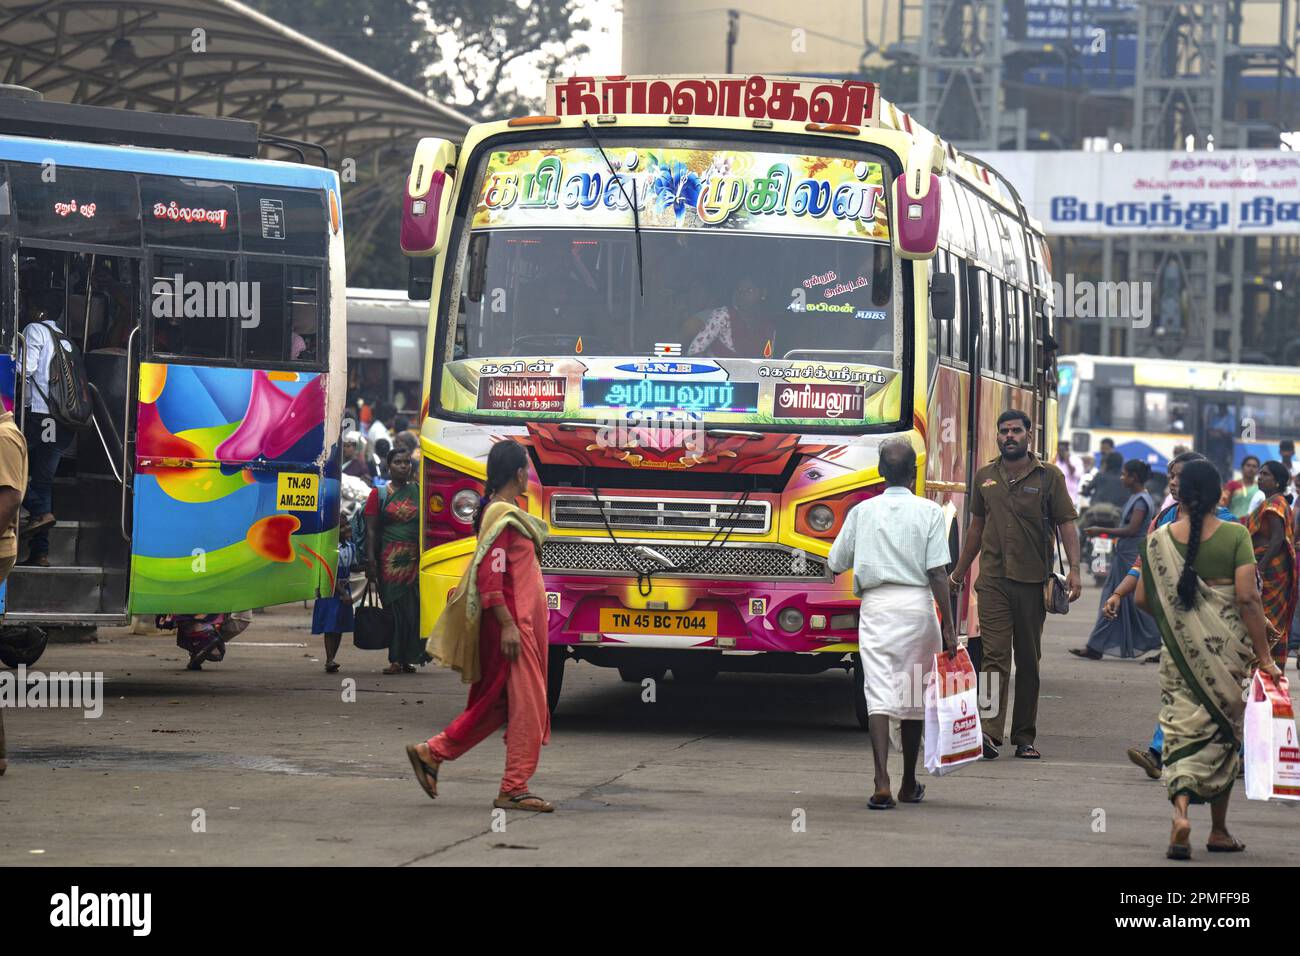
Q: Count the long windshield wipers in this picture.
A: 1